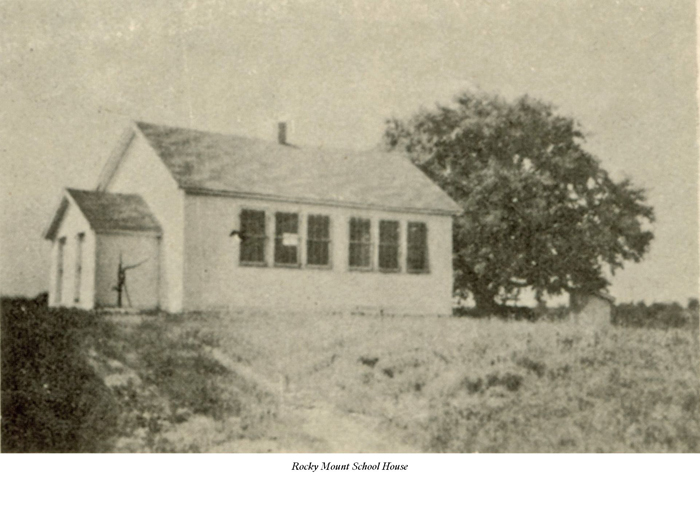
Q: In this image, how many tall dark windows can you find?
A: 6